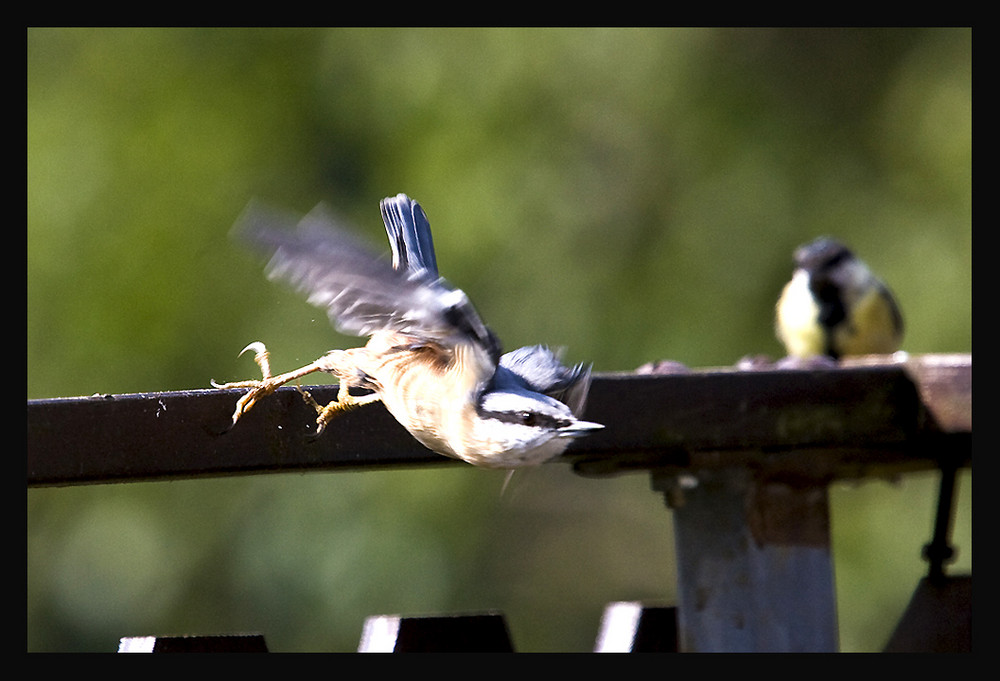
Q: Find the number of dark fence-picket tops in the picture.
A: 3